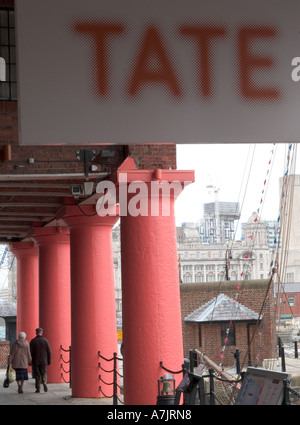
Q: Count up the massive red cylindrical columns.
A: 4